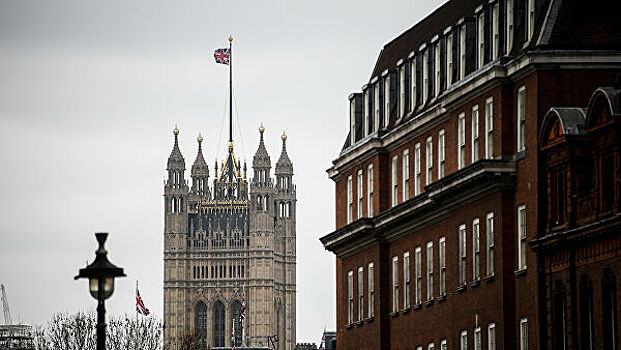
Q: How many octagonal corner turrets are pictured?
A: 4